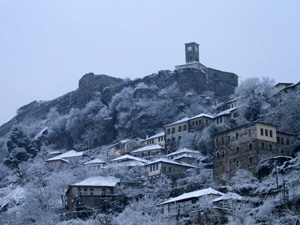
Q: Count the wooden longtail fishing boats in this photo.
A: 0